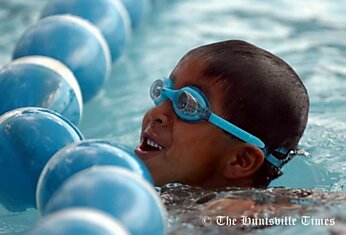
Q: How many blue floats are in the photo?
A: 8